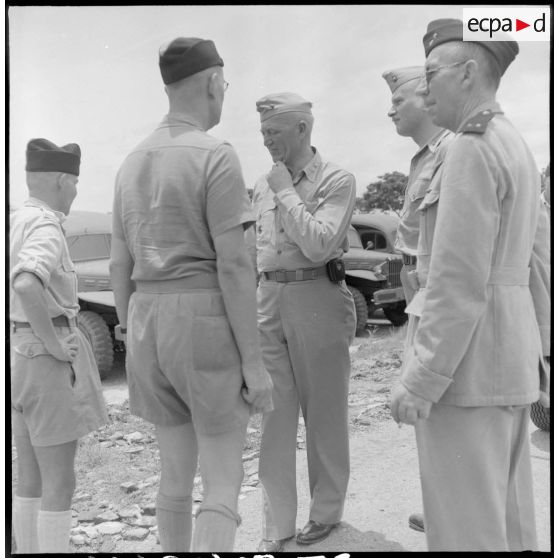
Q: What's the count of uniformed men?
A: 5